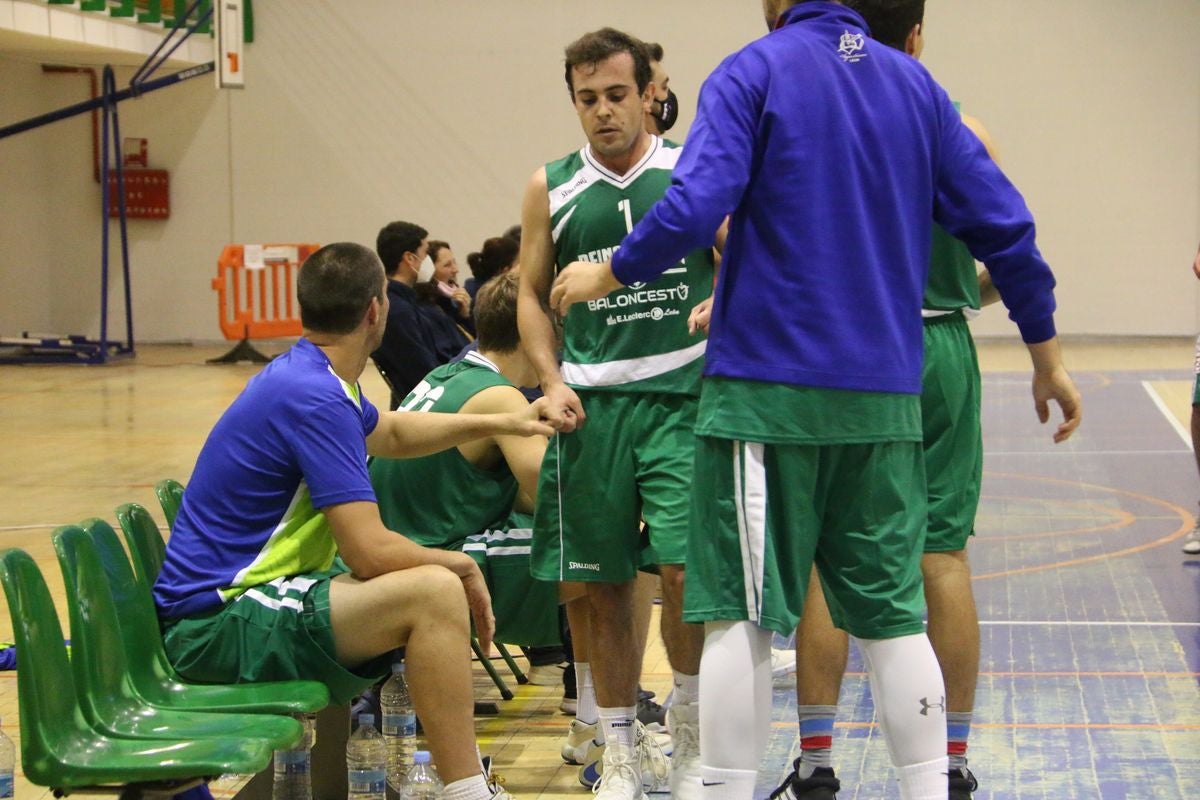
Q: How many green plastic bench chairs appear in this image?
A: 5